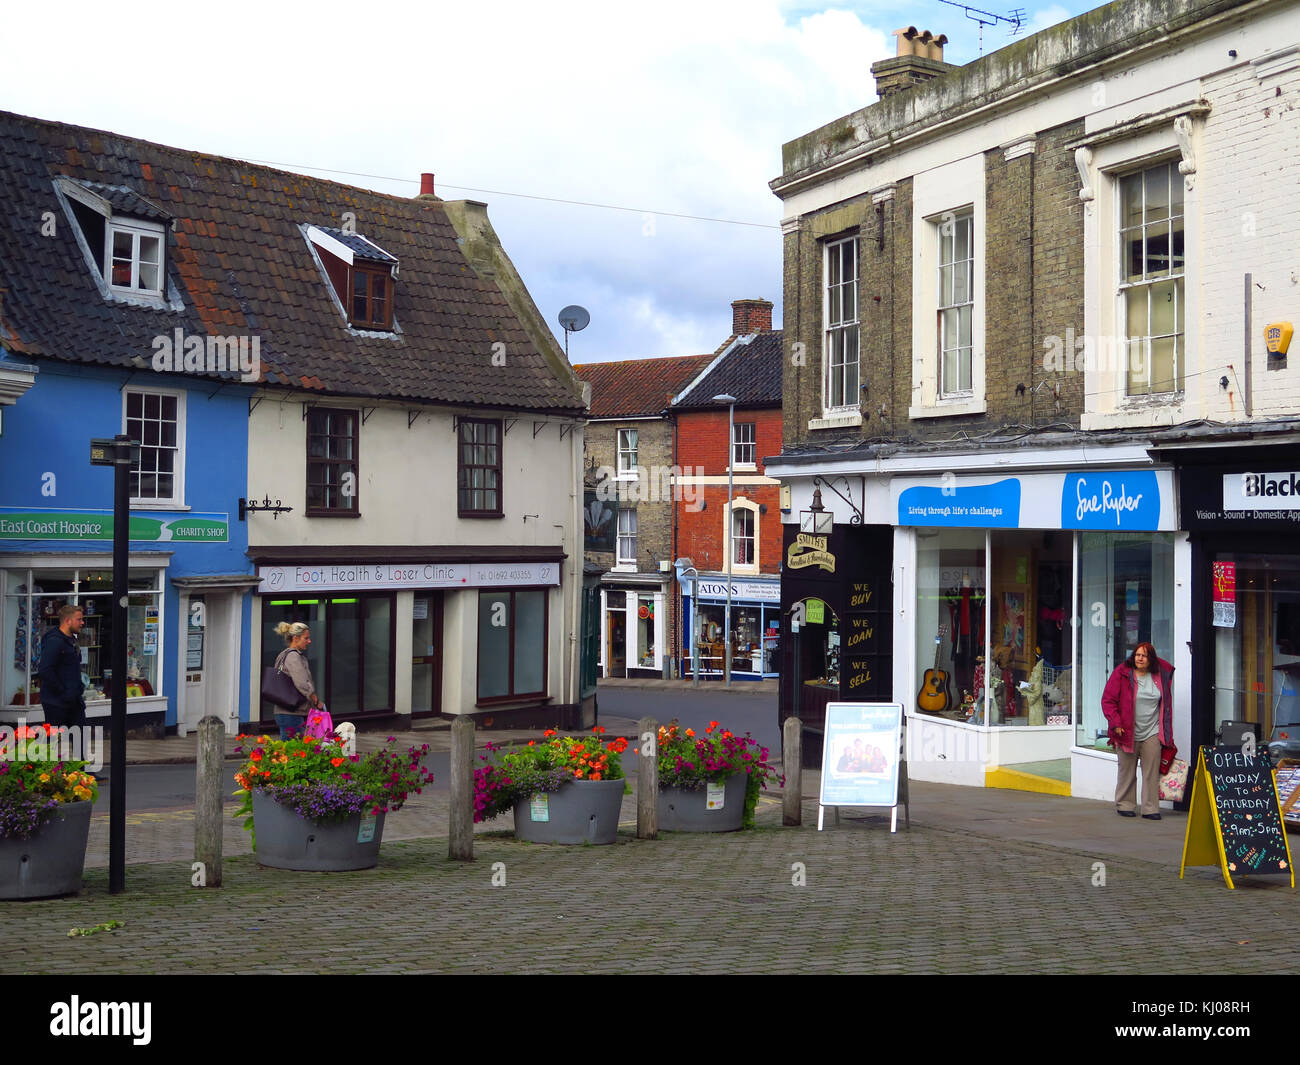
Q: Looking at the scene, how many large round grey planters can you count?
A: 4